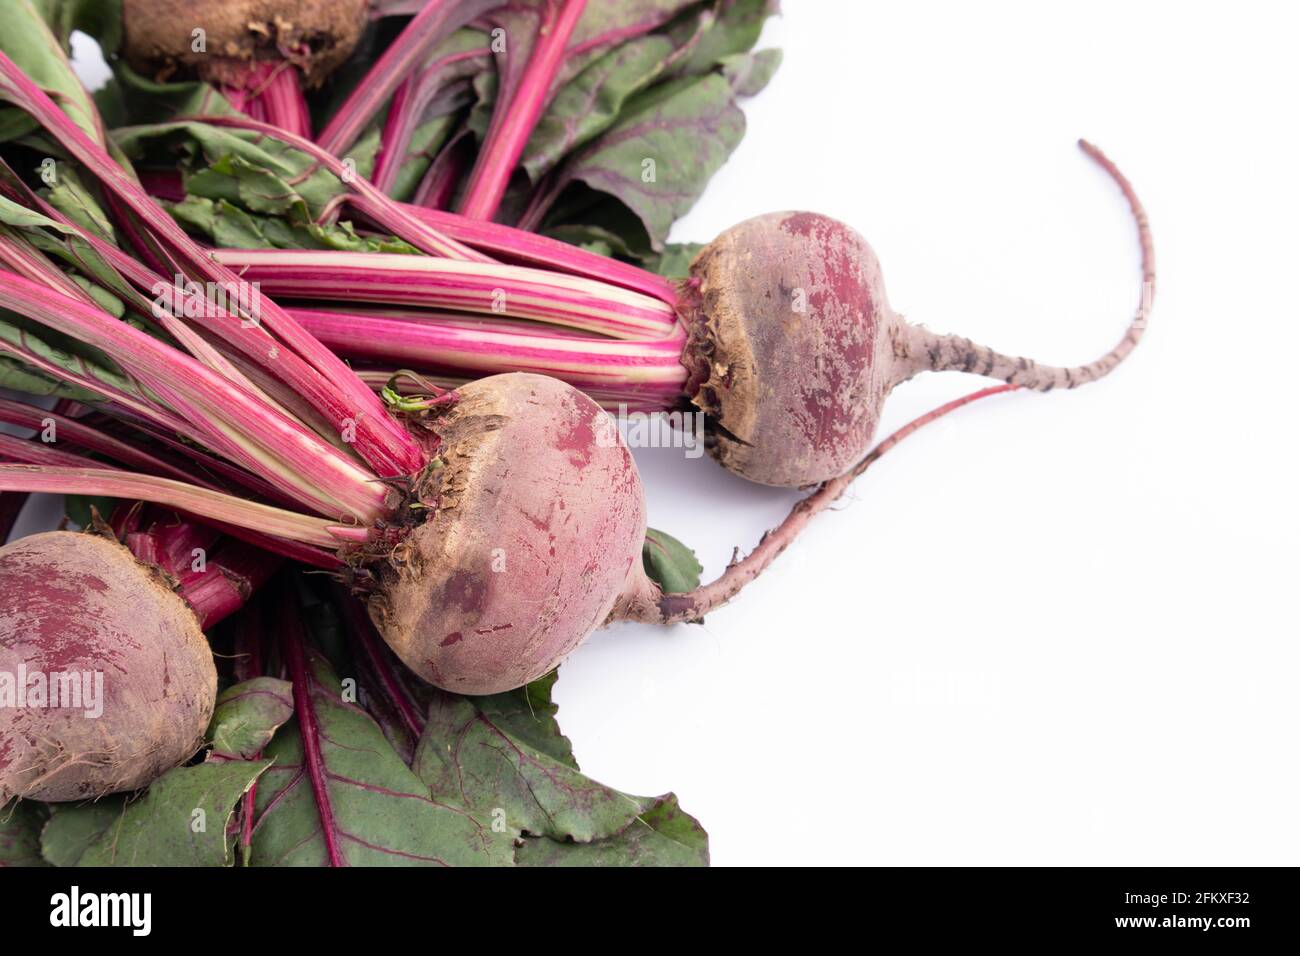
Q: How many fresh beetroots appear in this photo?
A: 4